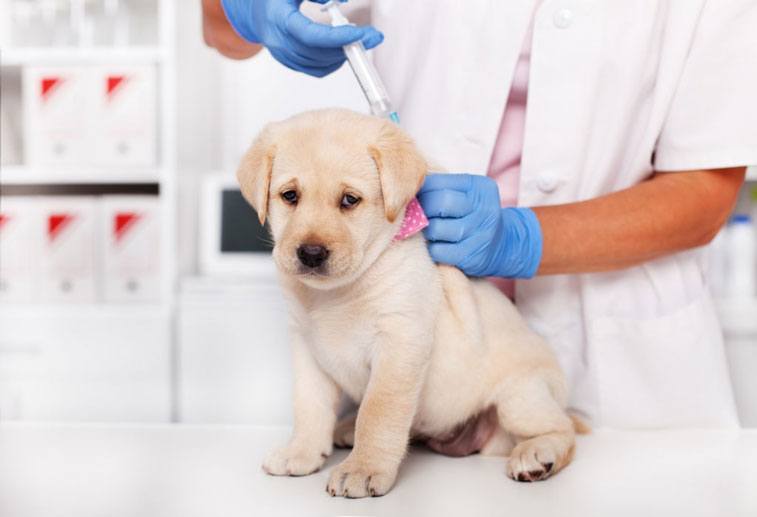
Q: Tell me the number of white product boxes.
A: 5